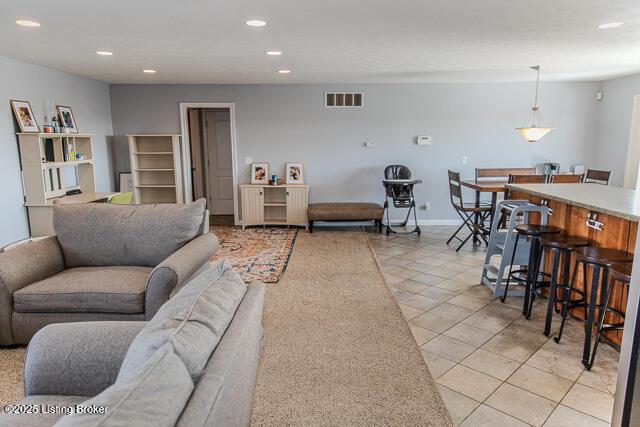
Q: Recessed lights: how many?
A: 7